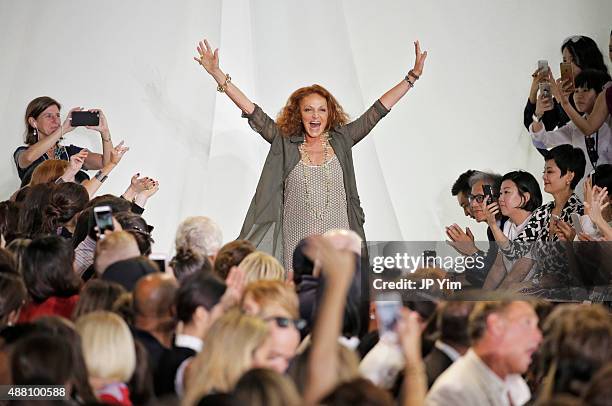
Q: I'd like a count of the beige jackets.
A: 1